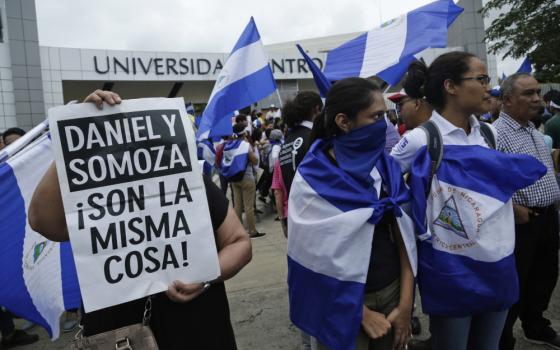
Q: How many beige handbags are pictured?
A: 1